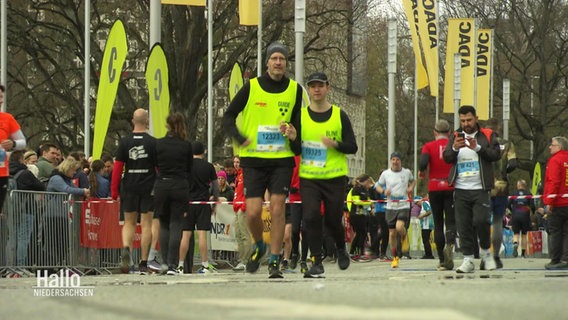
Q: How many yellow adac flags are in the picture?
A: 4